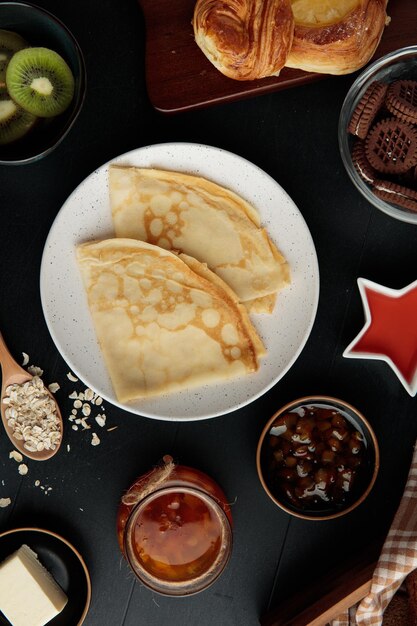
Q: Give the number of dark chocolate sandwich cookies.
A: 5